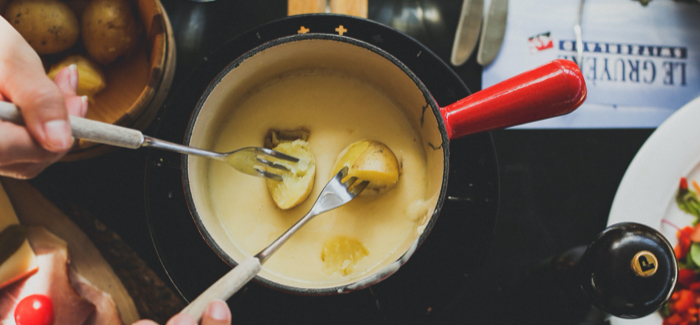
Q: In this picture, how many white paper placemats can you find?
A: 1